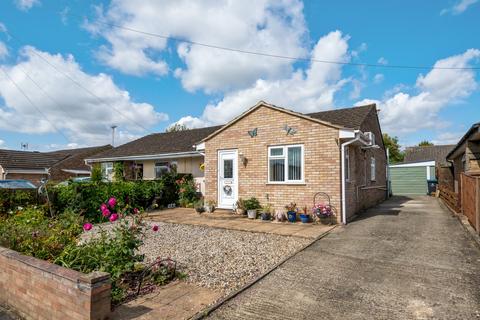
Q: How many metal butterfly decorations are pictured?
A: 2